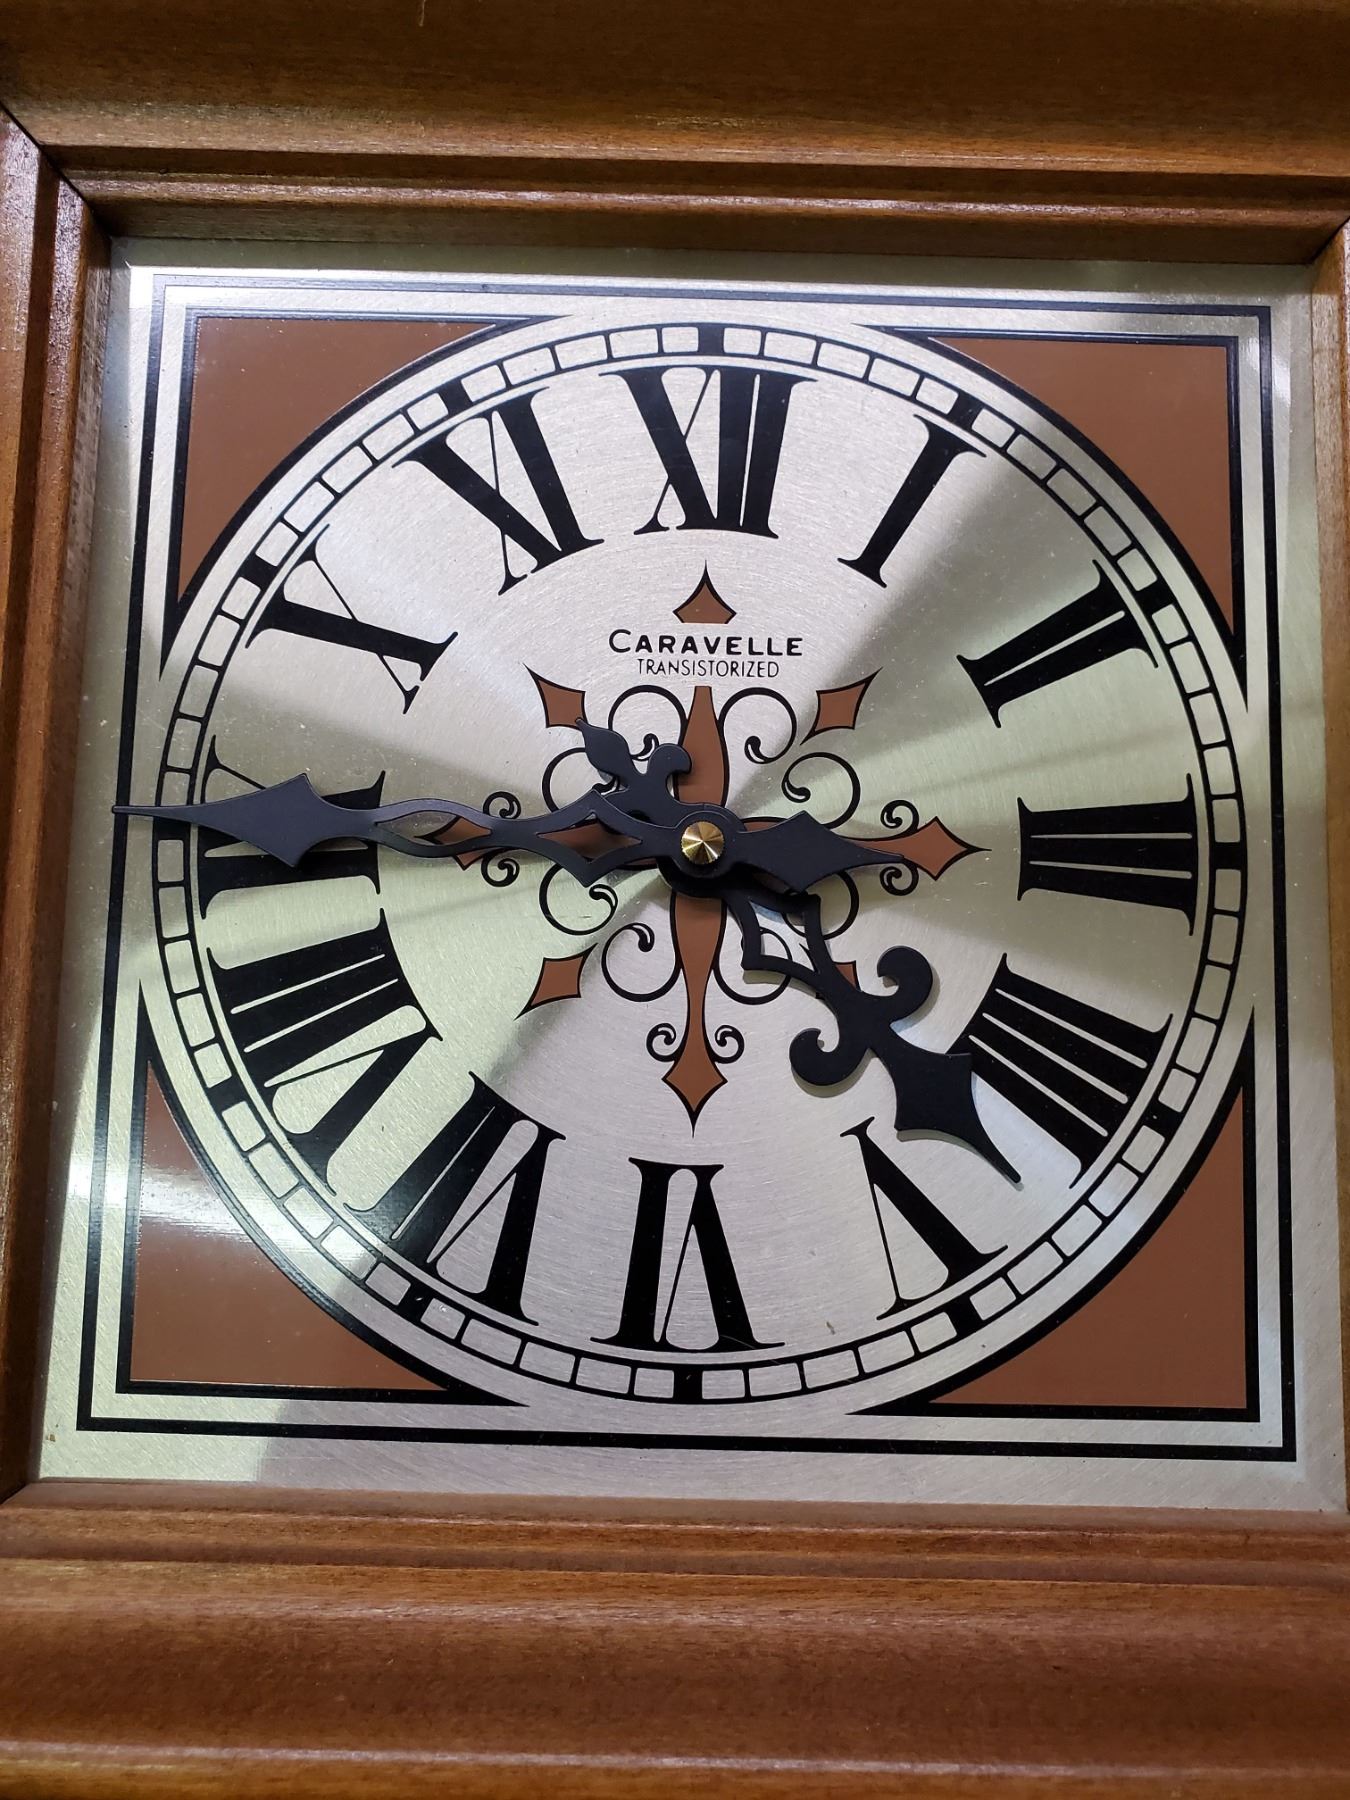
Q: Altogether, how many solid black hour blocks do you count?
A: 12